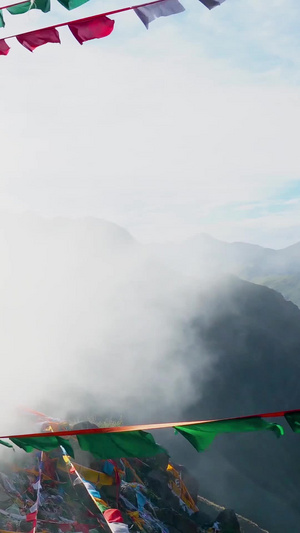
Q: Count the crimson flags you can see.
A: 3